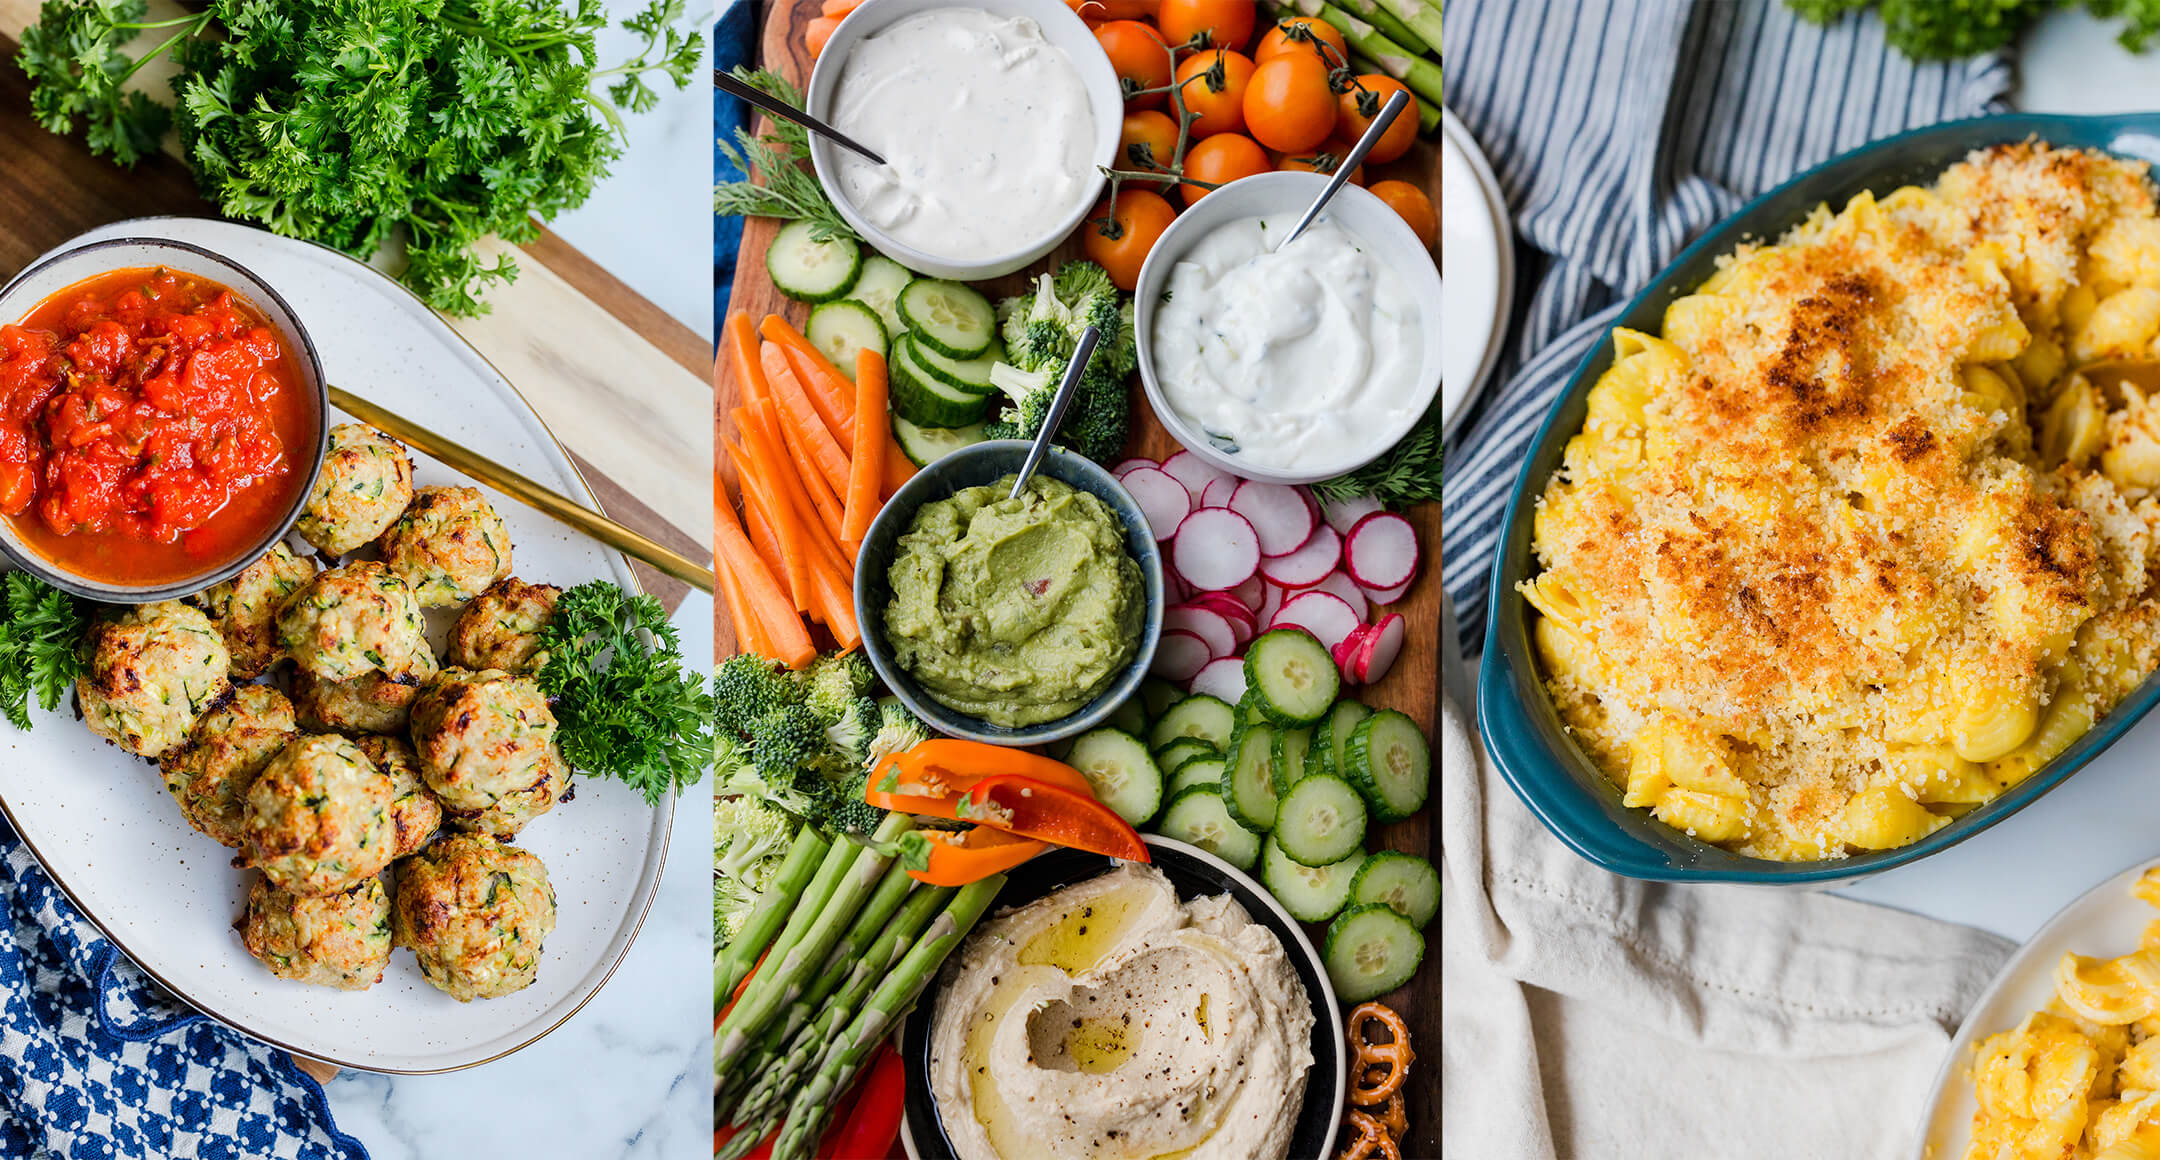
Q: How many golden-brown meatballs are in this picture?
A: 13